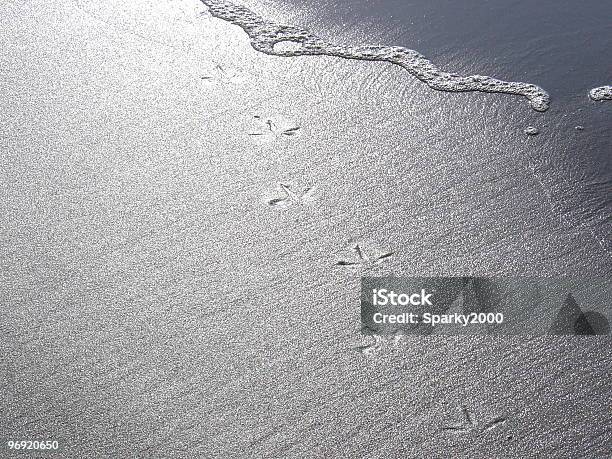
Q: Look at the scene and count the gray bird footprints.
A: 6